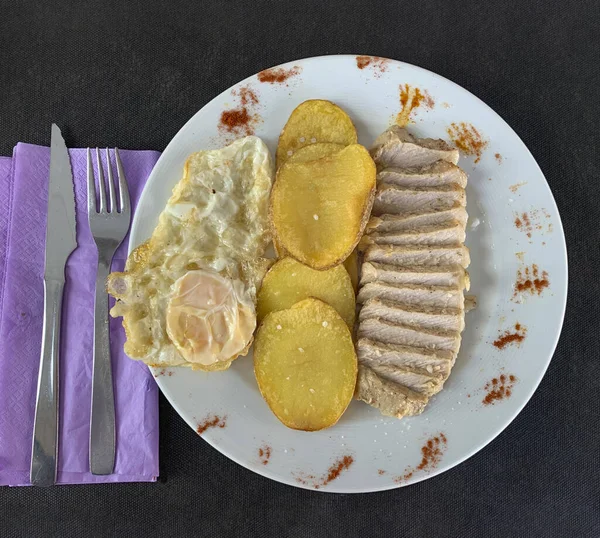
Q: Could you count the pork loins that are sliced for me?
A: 13